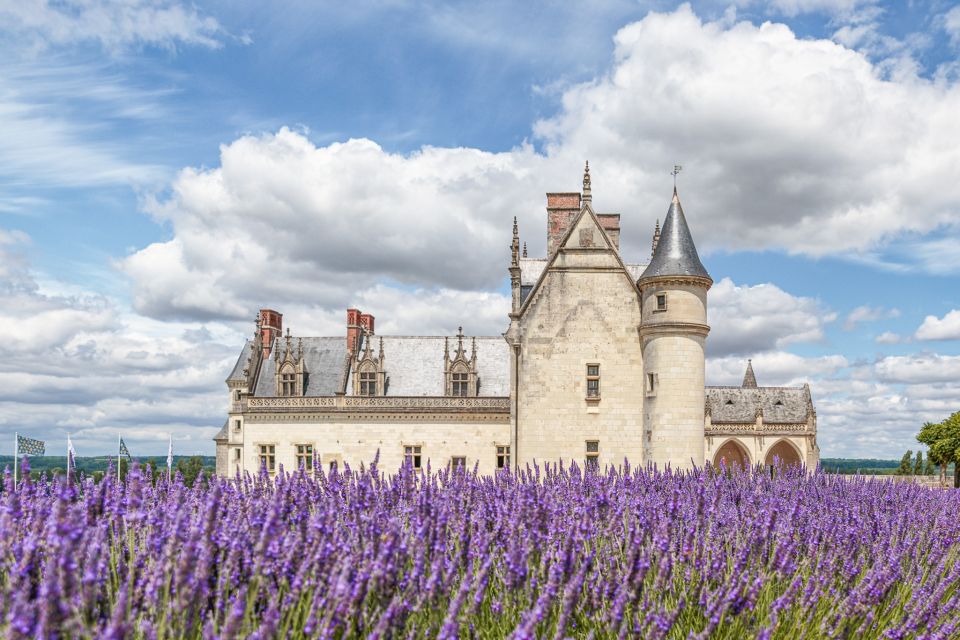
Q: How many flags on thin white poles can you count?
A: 4